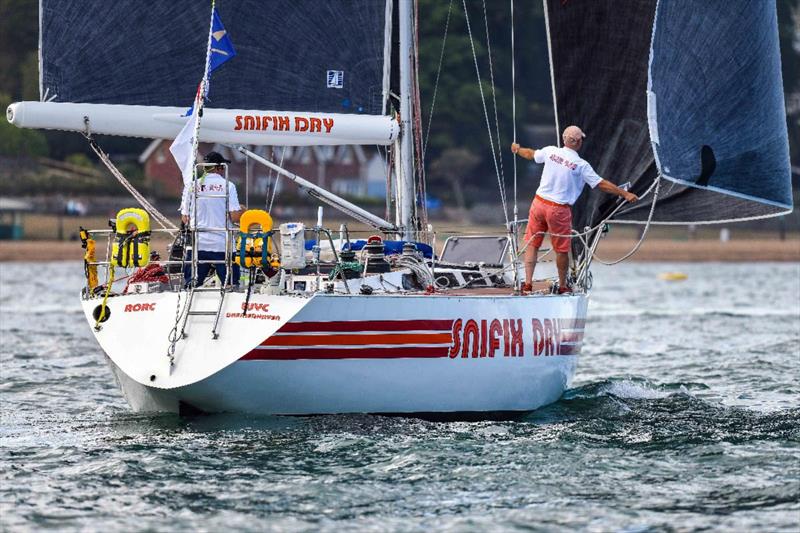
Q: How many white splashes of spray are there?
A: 1